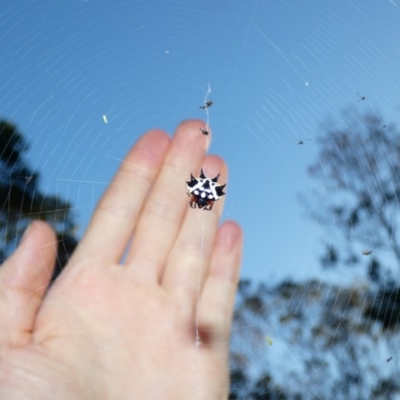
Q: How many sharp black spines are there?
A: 6